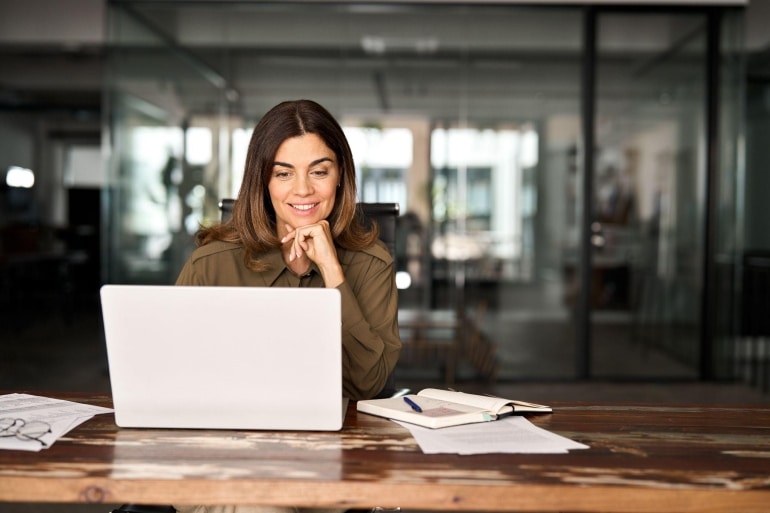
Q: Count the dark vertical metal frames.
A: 2